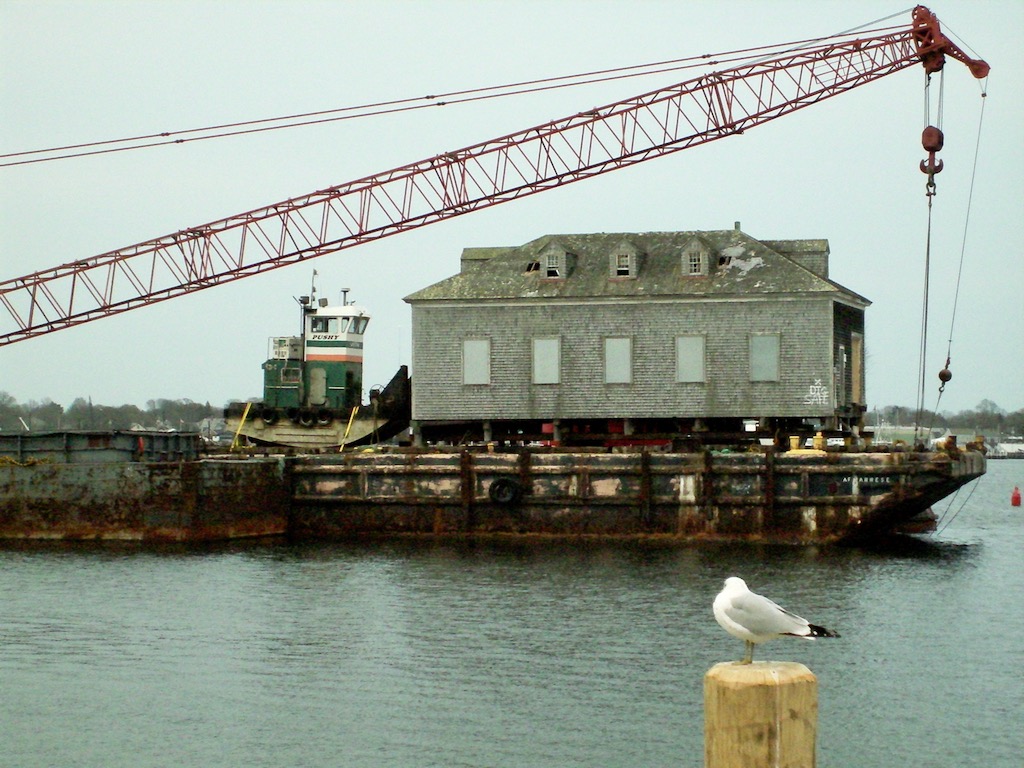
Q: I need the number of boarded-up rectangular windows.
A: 5